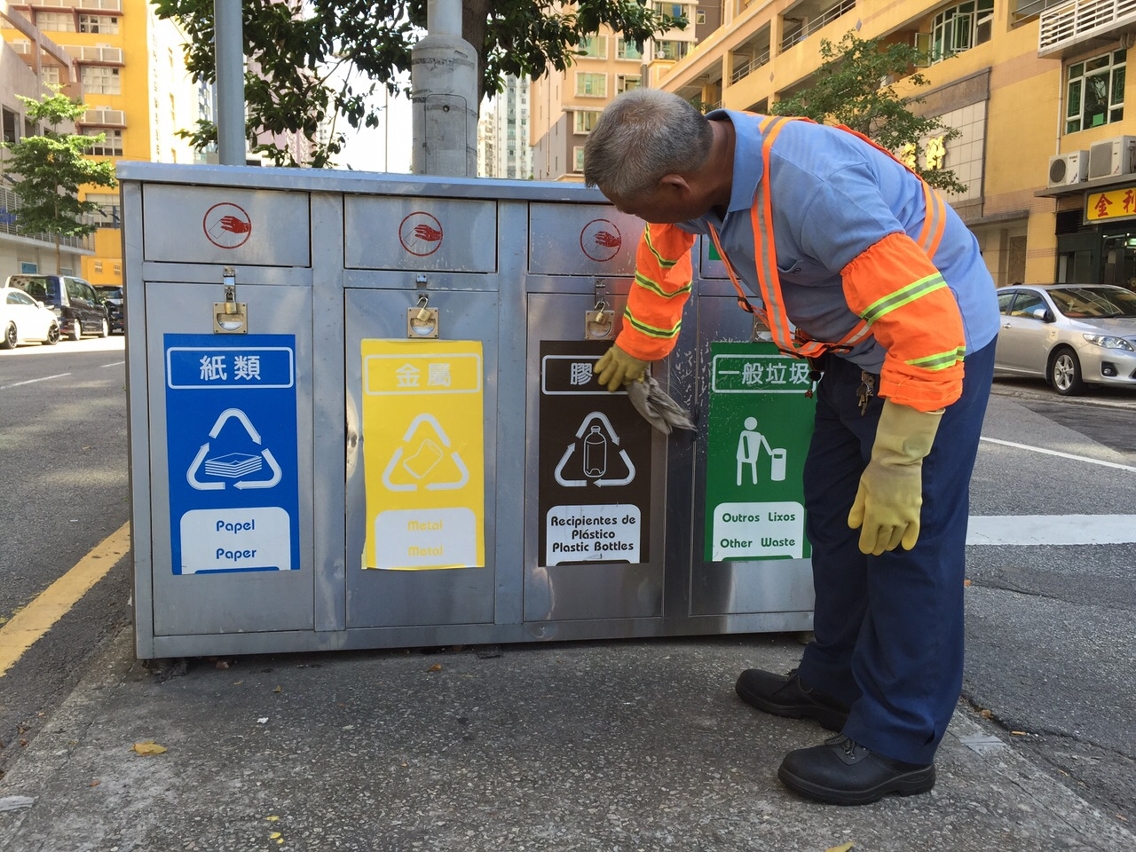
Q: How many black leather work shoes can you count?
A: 2